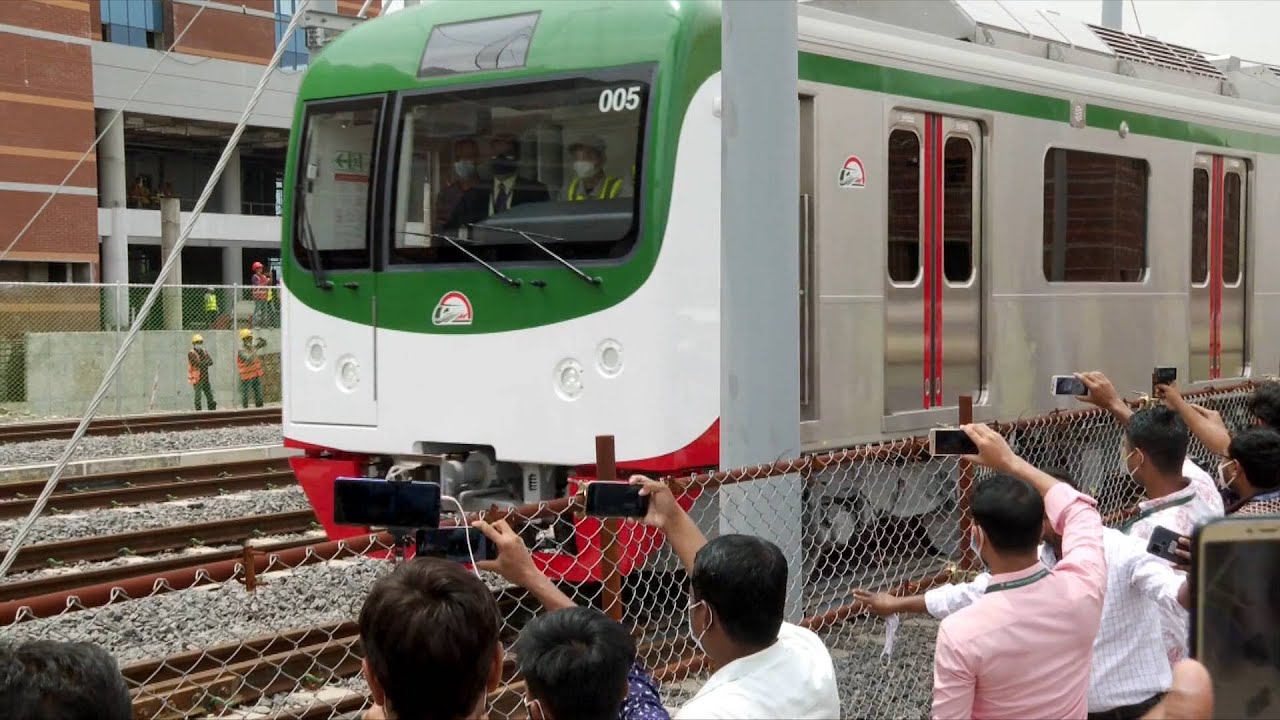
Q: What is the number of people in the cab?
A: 3